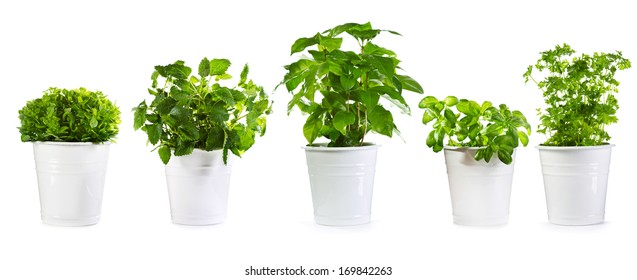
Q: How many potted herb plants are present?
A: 5